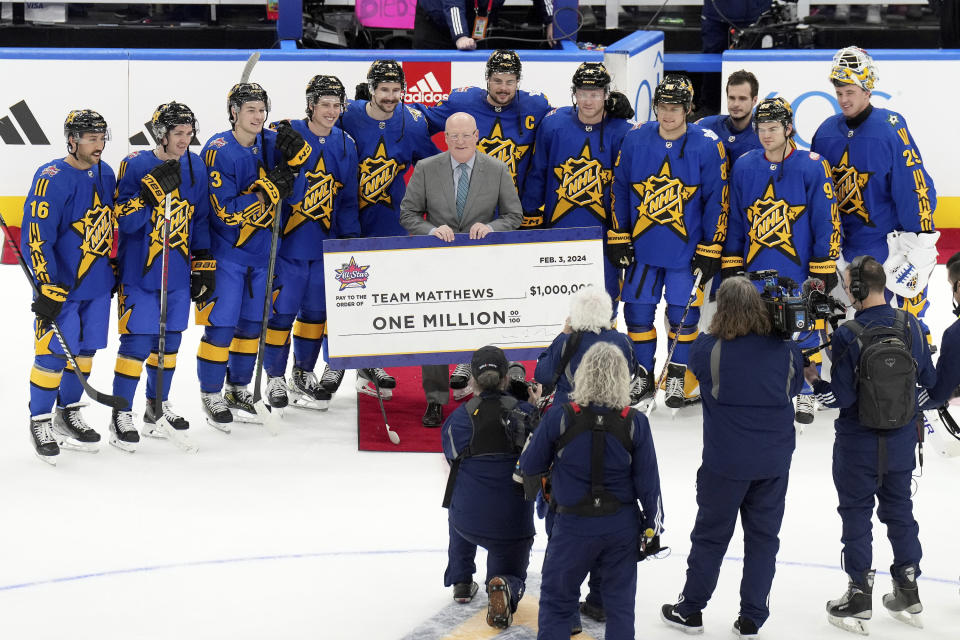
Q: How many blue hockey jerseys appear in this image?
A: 11